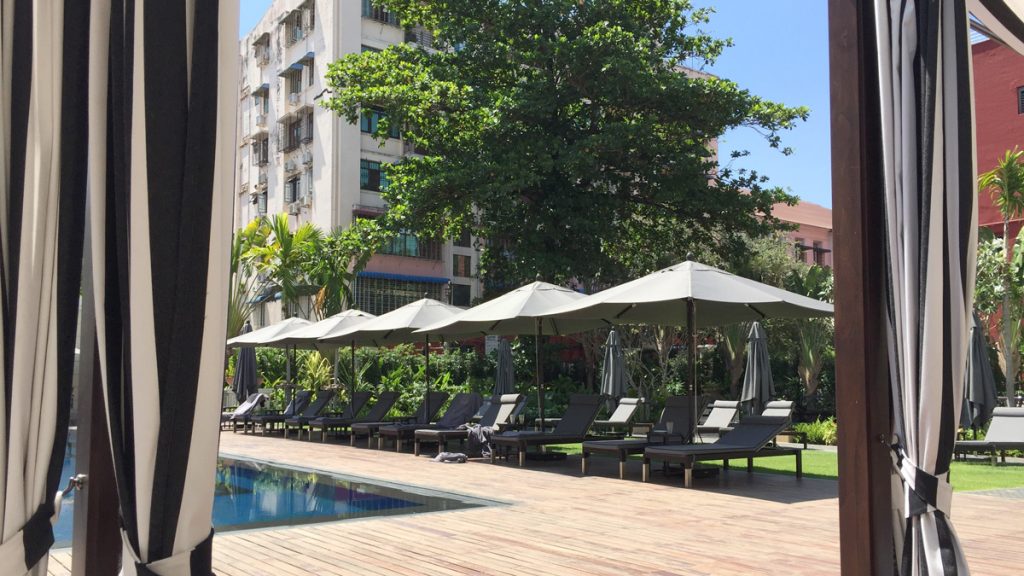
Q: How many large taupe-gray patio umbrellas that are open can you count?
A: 5